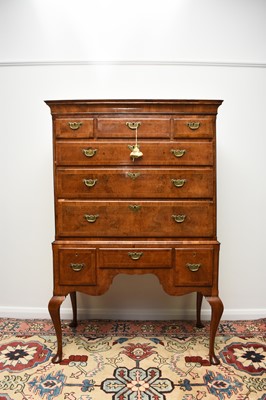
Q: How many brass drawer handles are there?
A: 12